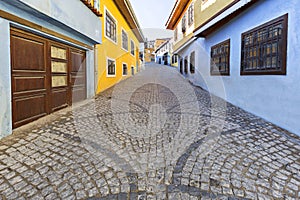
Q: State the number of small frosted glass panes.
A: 3